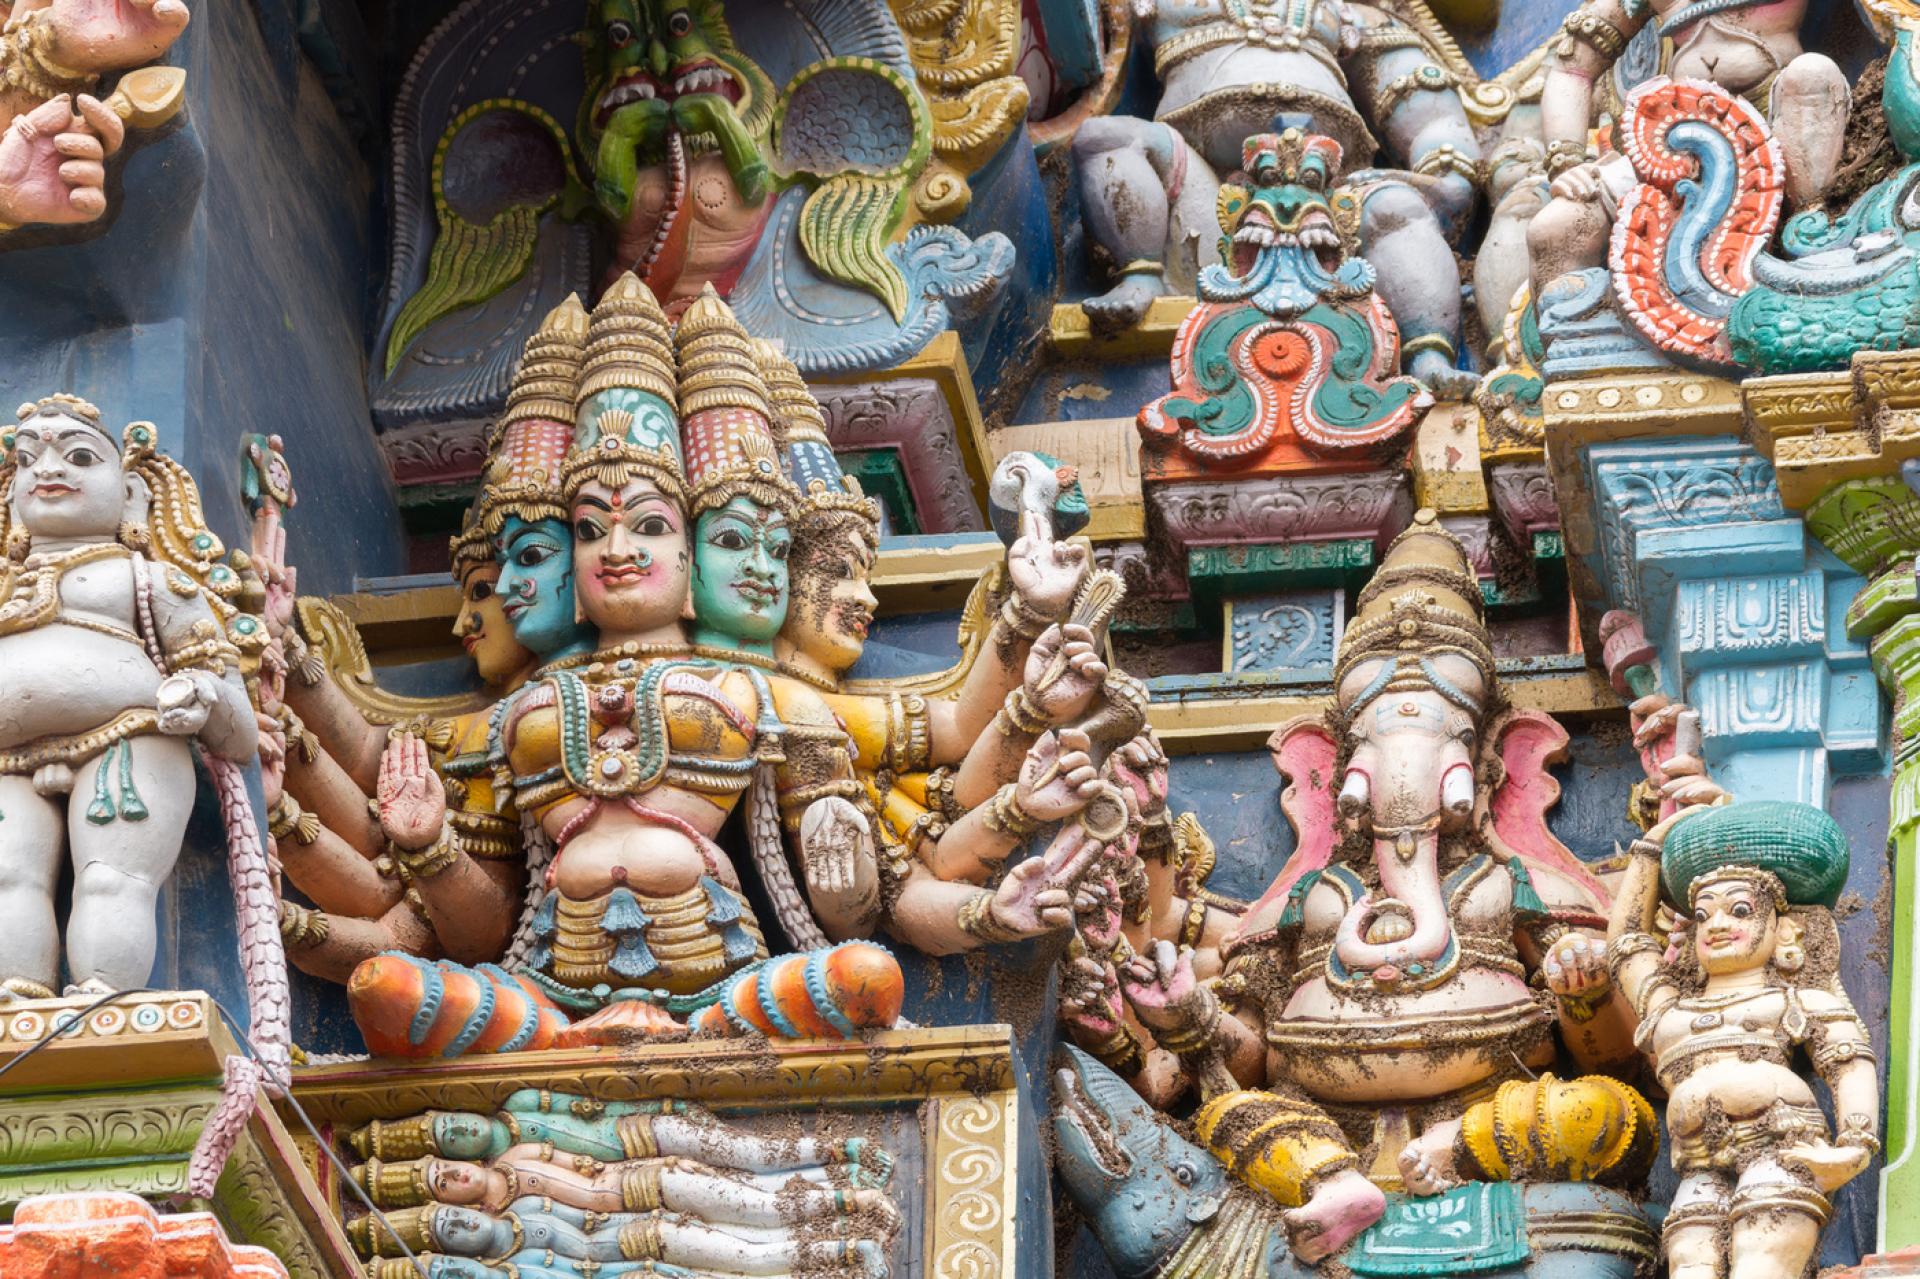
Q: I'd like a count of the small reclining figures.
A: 4